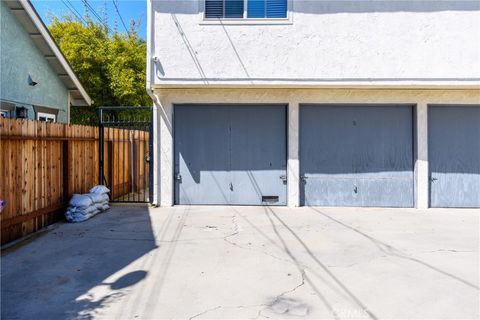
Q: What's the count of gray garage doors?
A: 3